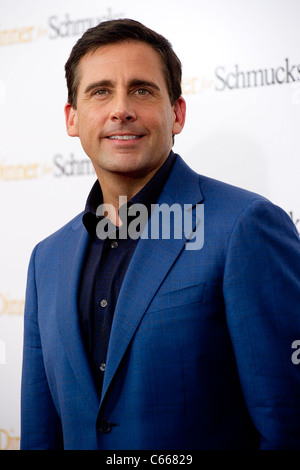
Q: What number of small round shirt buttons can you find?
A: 3